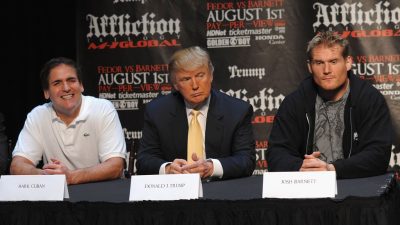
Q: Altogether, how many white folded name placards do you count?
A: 3